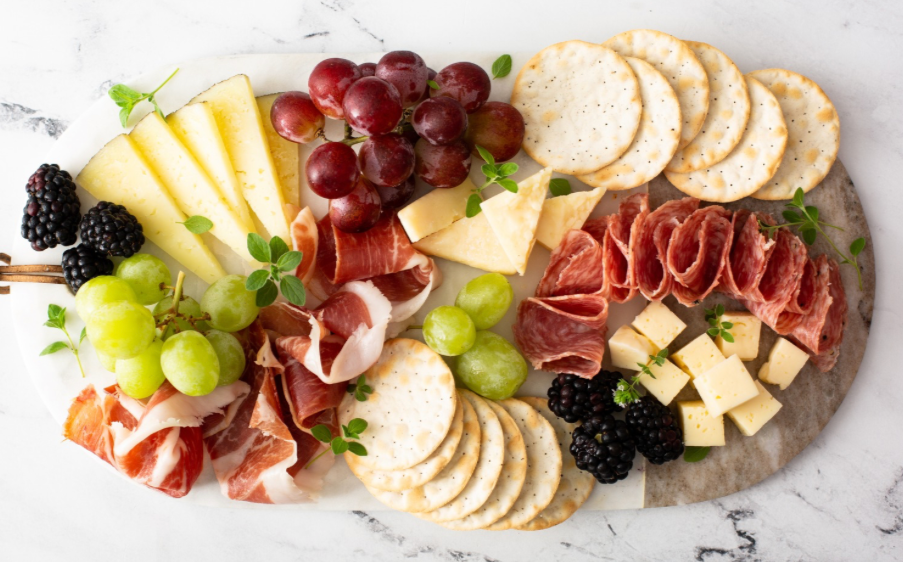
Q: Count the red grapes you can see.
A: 14